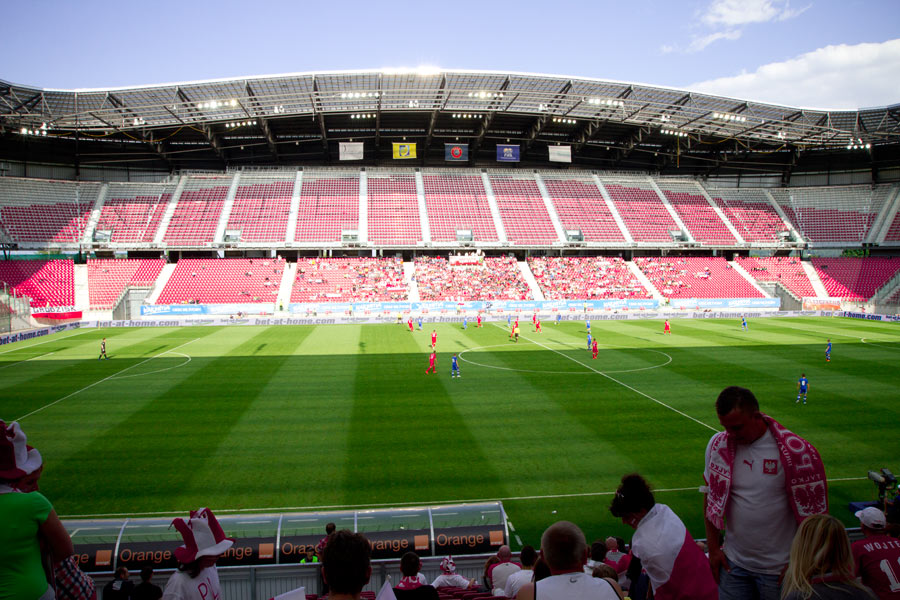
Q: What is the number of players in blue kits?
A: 10